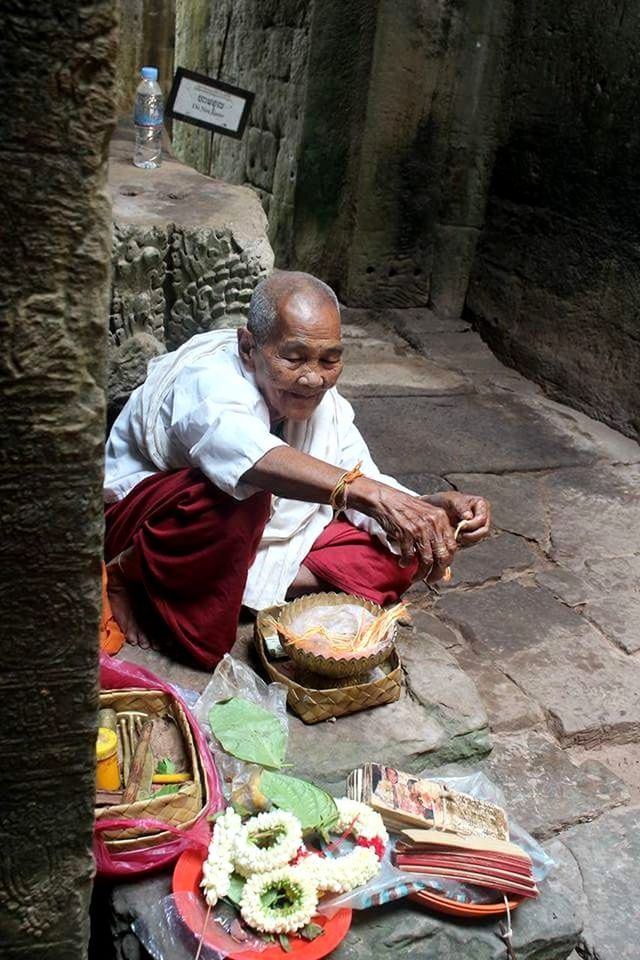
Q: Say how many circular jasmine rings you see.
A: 2